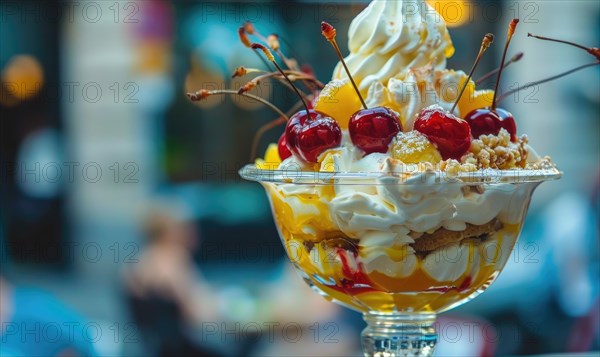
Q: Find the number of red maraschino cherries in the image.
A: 5